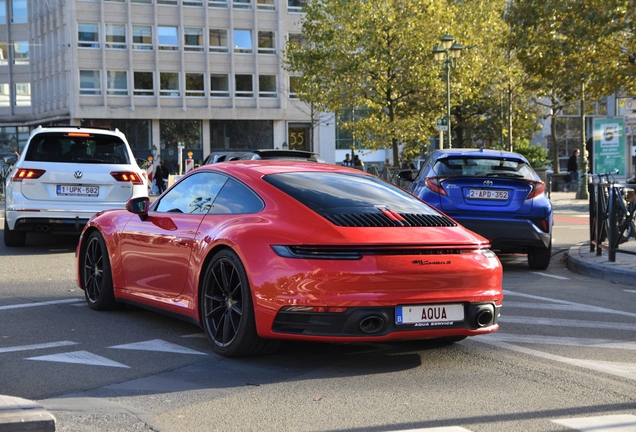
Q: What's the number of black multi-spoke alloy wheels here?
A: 2